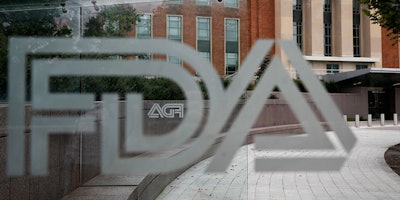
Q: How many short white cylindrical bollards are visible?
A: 5